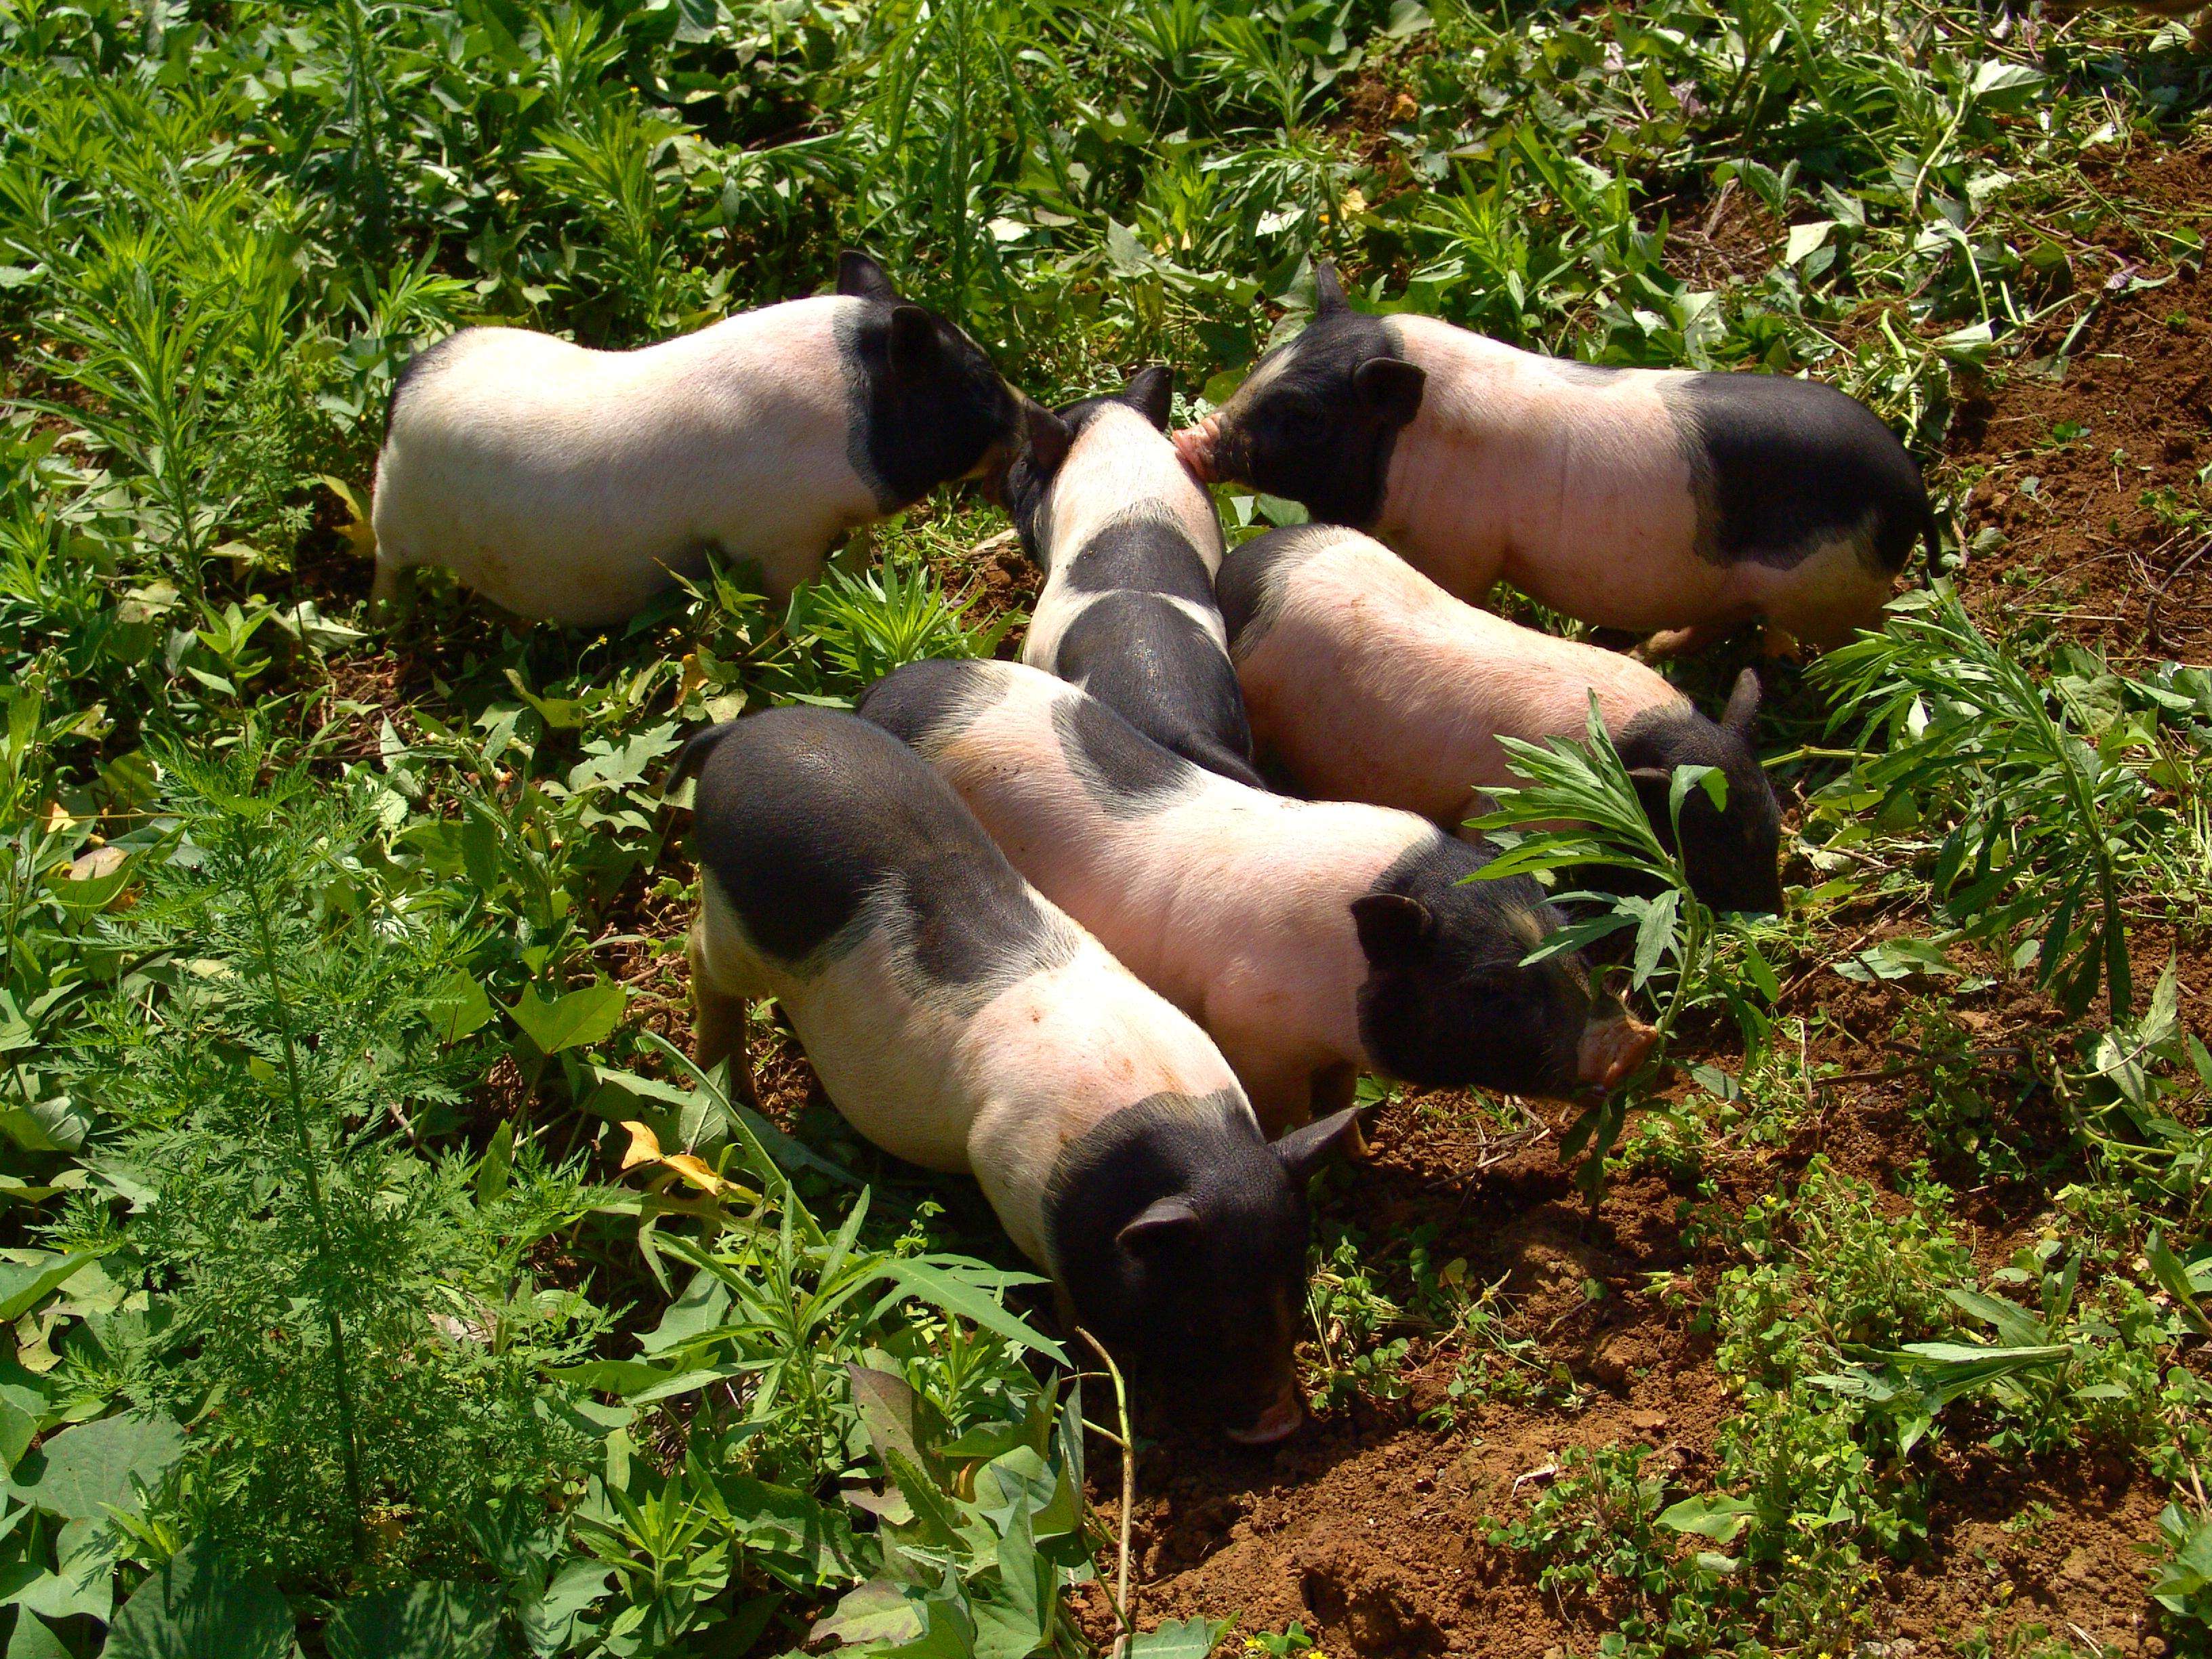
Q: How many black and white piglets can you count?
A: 6